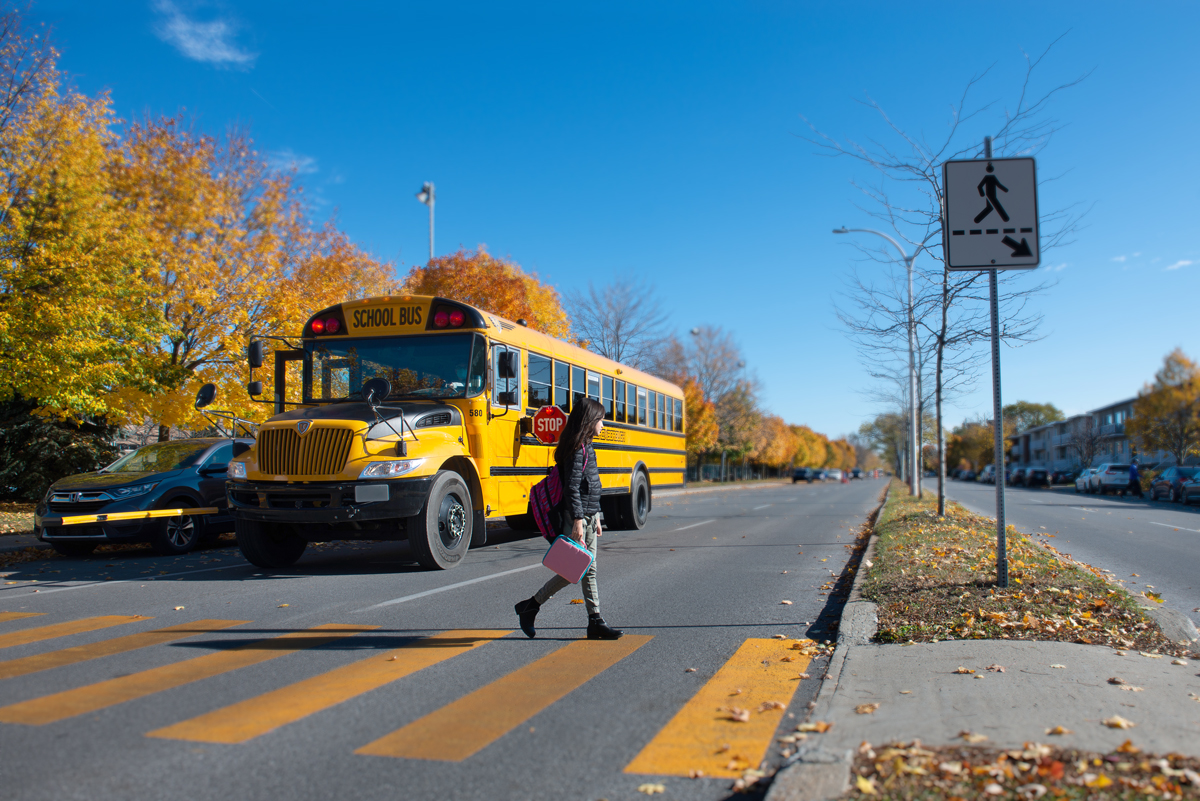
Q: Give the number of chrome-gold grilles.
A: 1